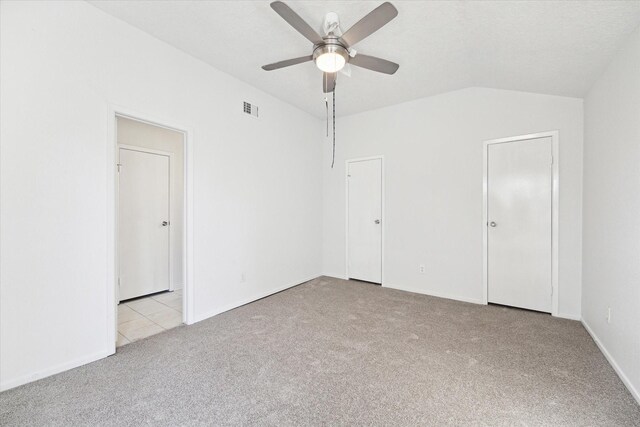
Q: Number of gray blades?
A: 5